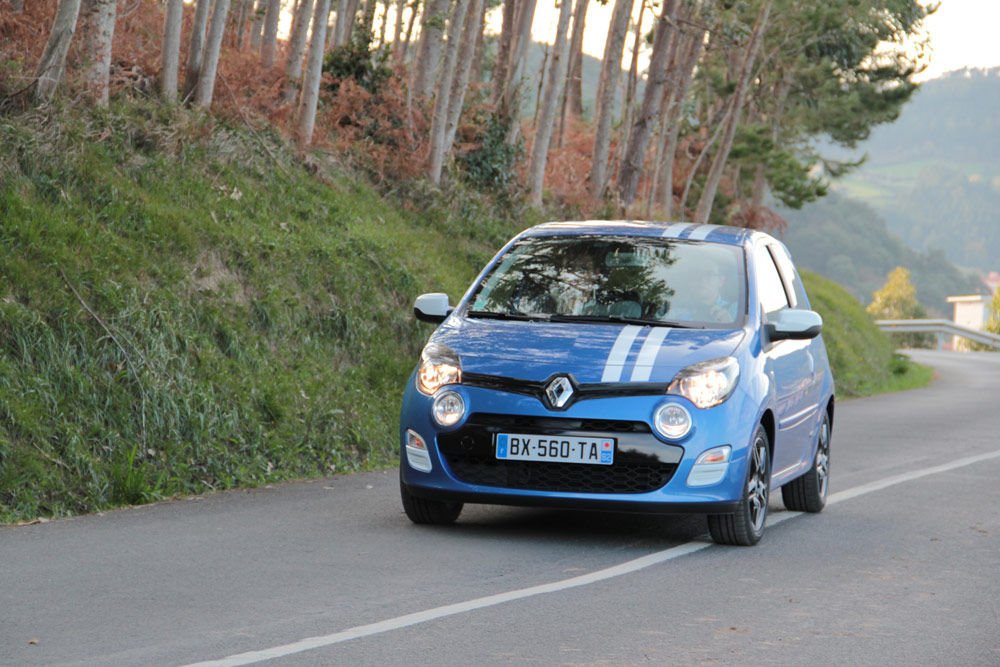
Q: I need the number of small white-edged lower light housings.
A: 2